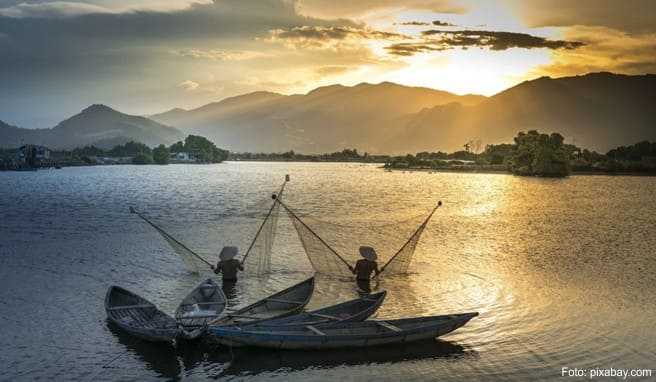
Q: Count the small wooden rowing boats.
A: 5